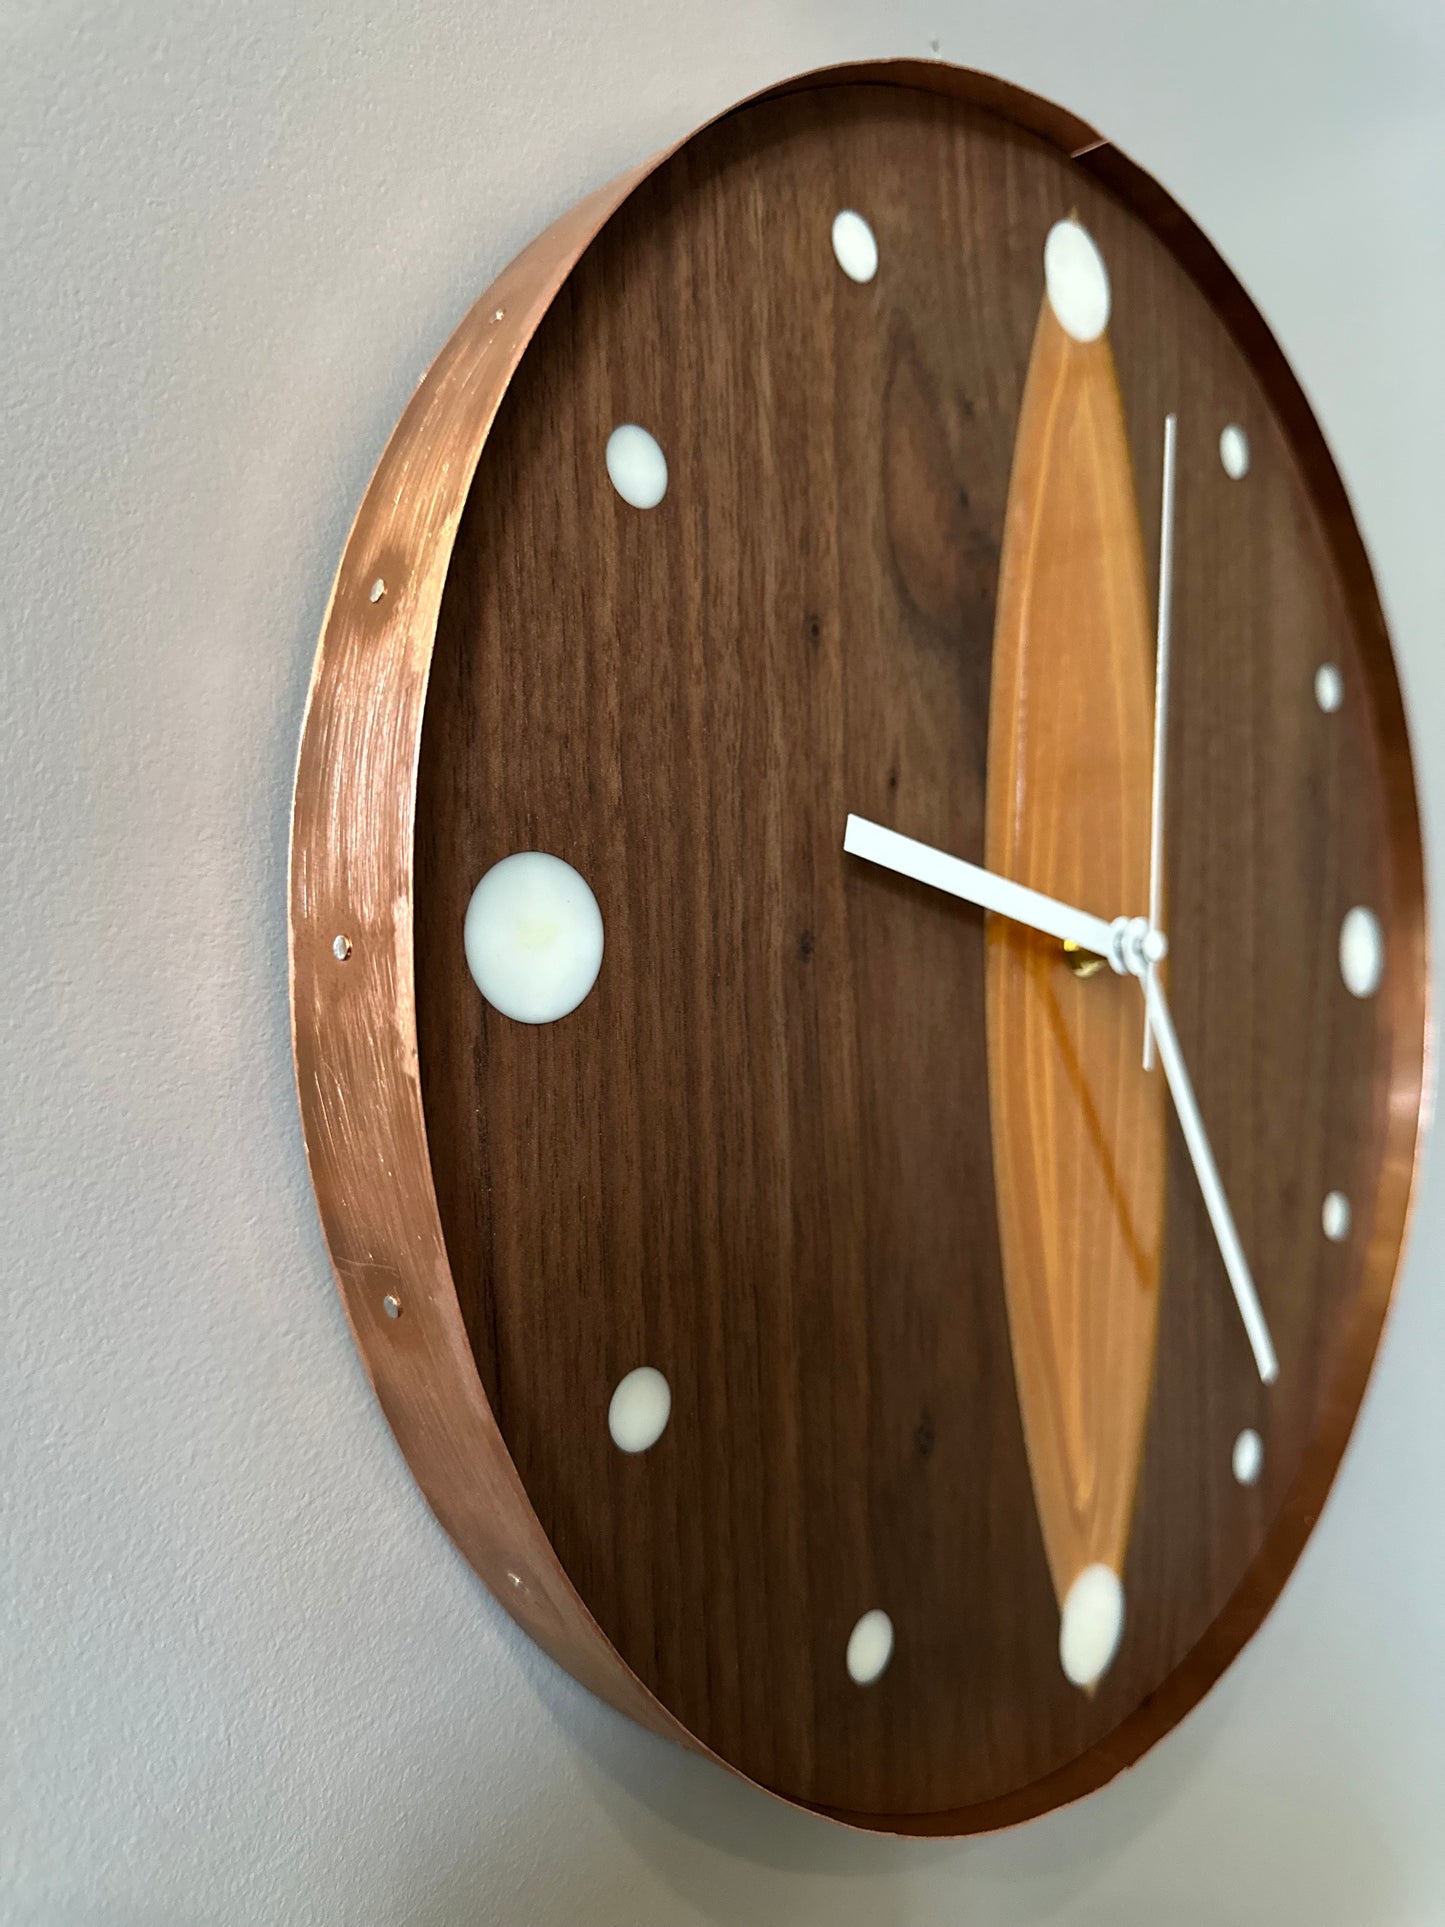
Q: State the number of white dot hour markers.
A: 12